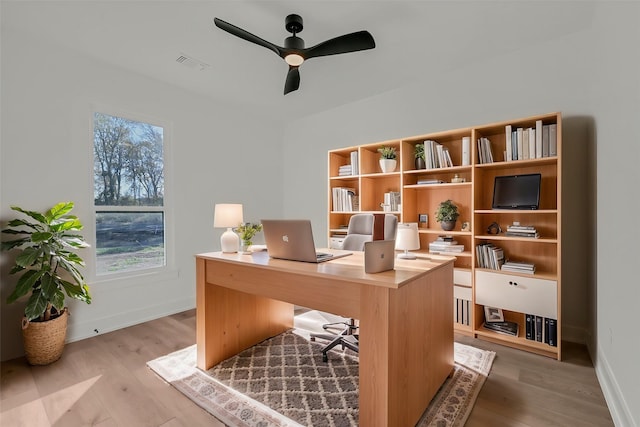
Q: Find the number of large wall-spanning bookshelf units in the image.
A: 1